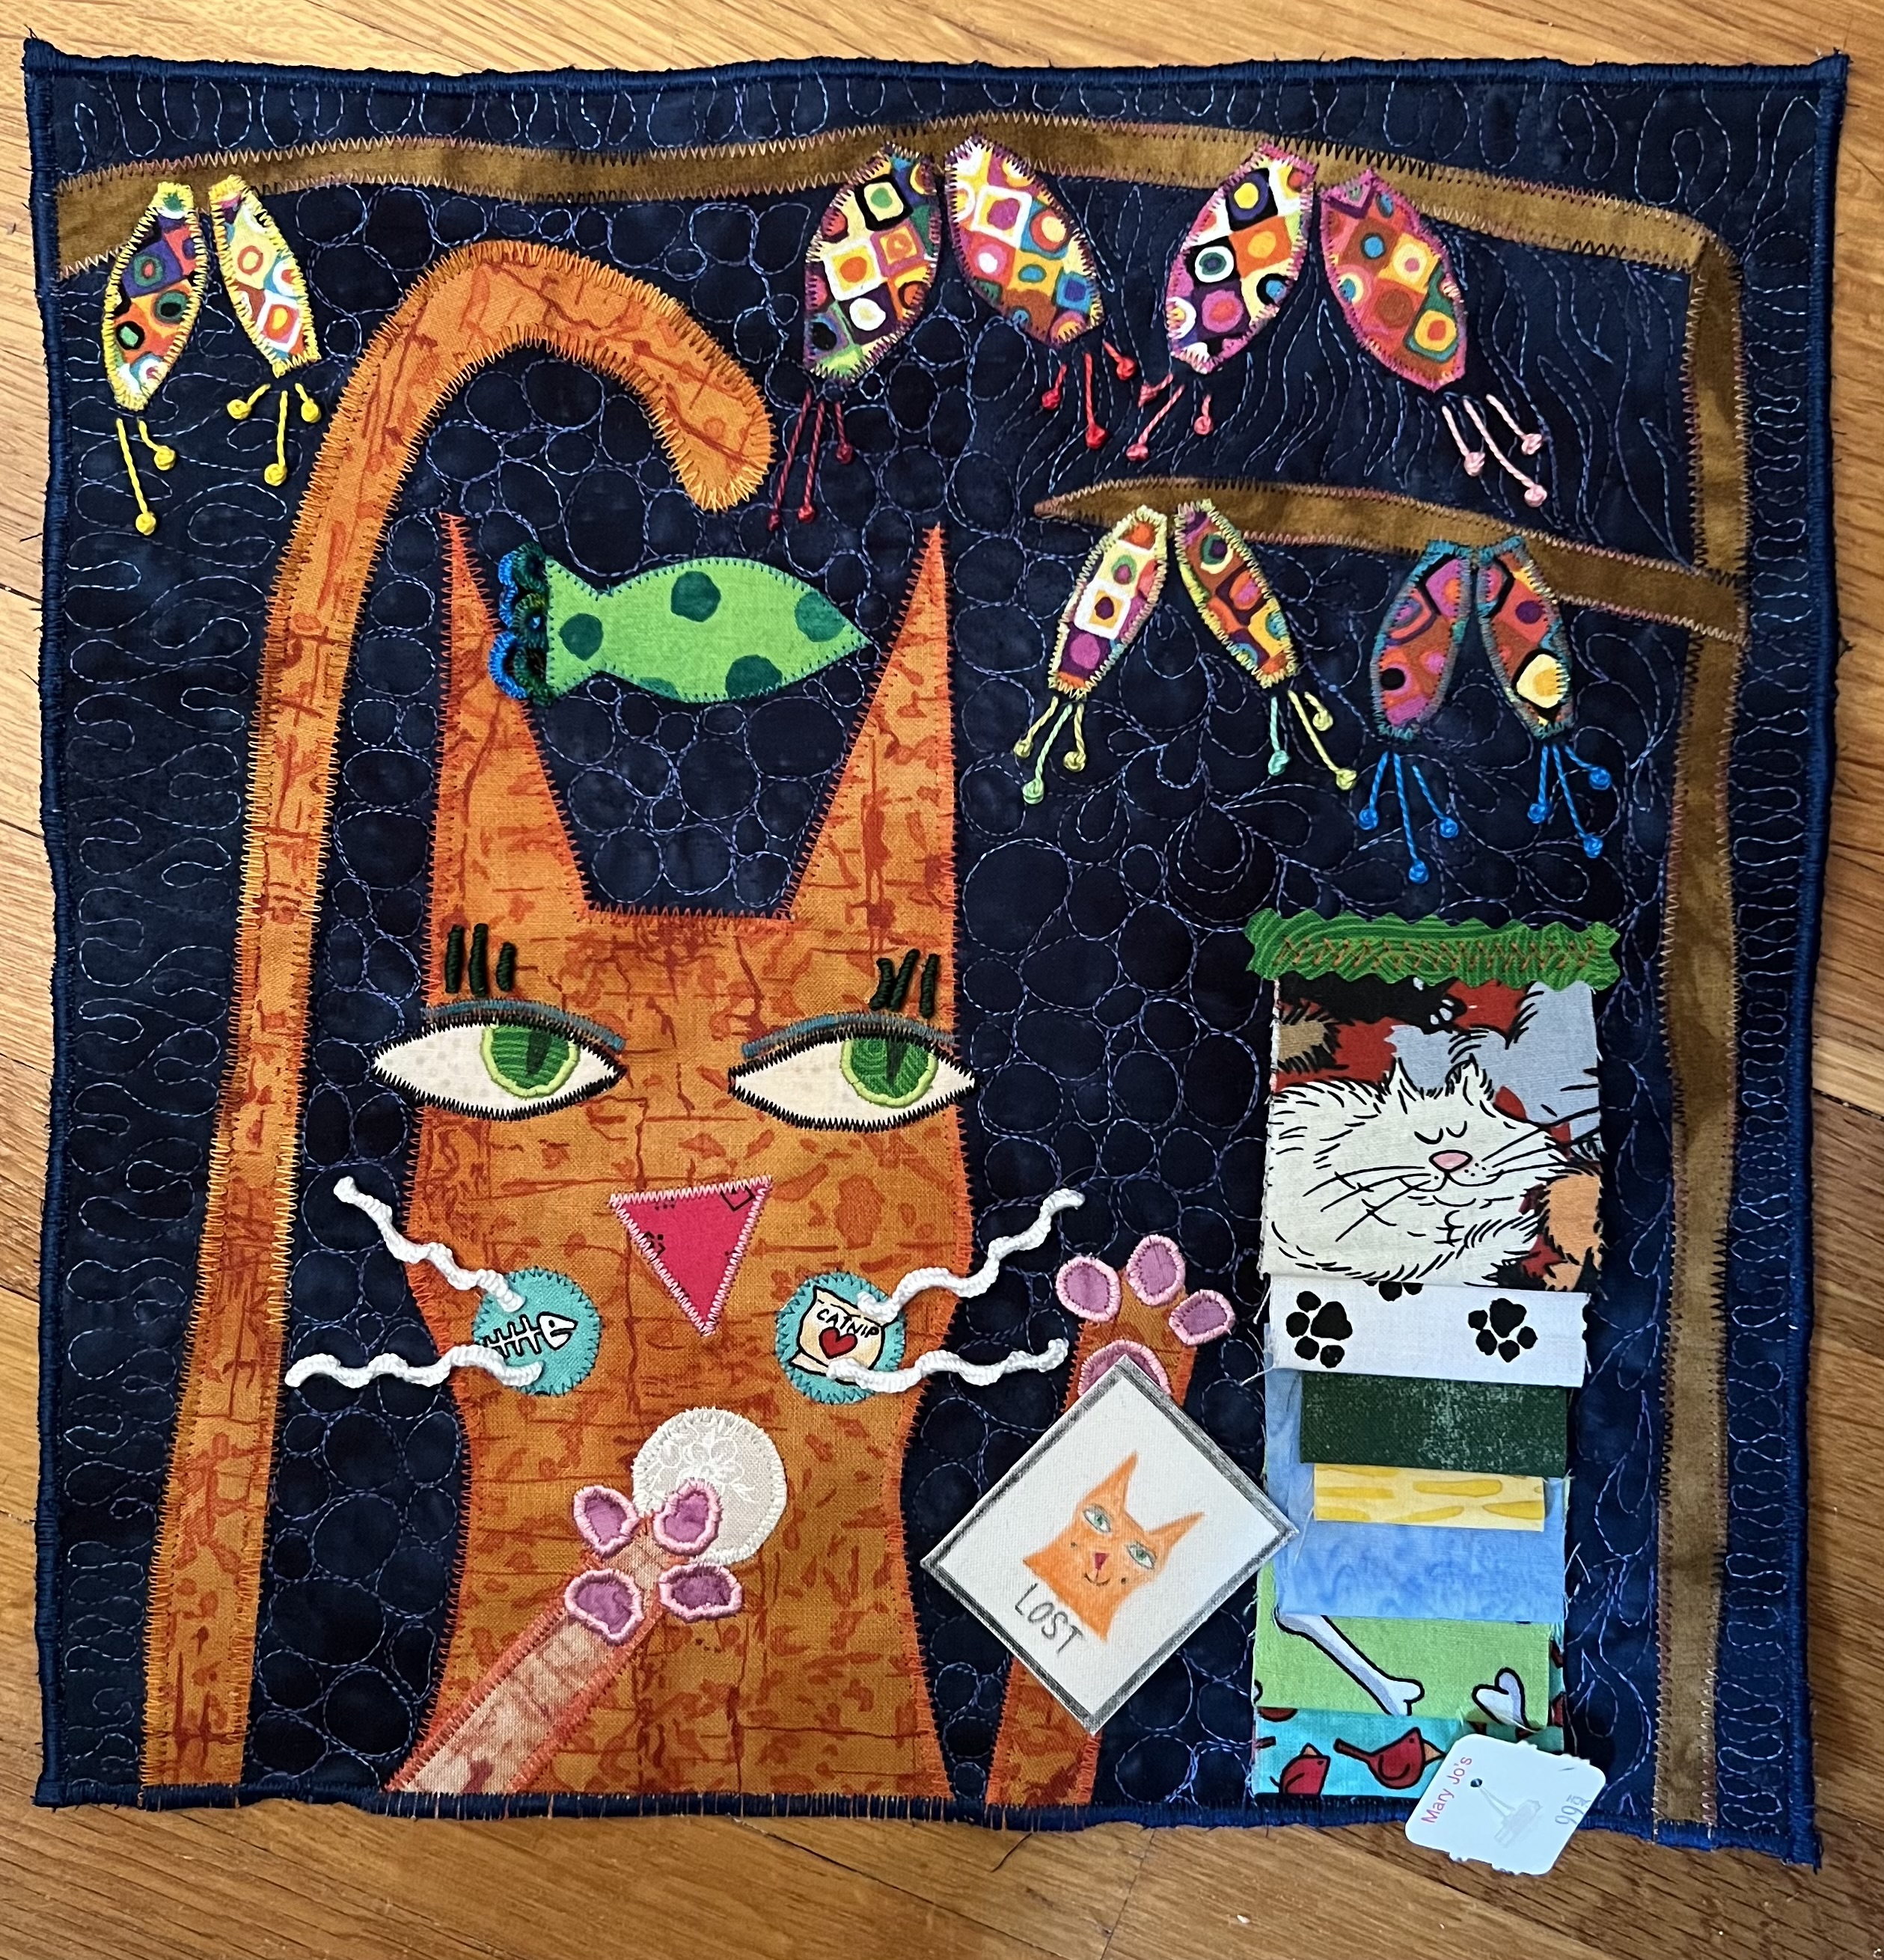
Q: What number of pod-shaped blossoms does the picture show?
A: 10